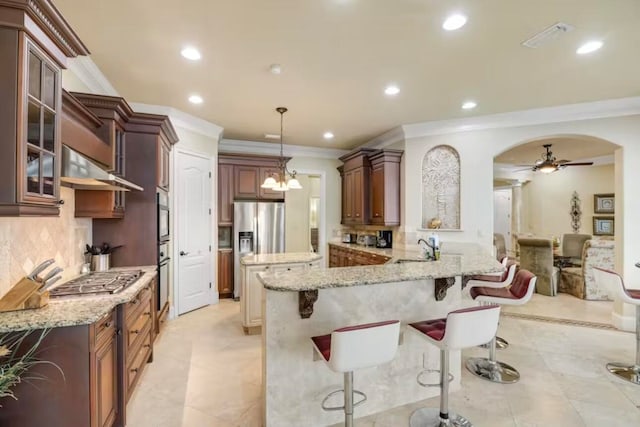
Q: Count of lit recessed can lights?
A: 7